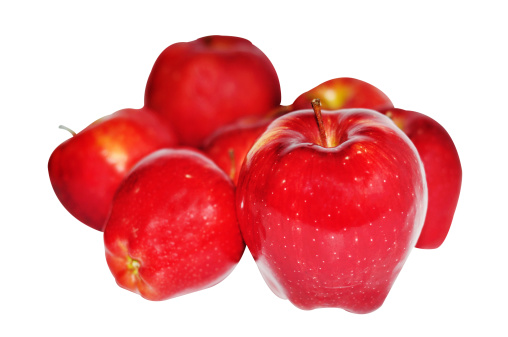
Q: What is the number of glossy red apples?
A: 7